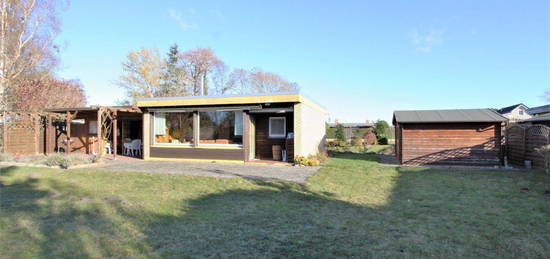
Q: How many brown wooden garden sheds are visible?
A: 1